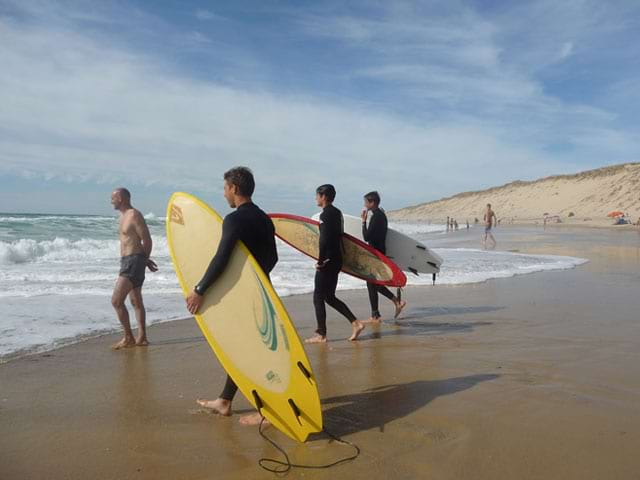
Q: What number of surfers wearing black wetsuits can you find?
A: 3